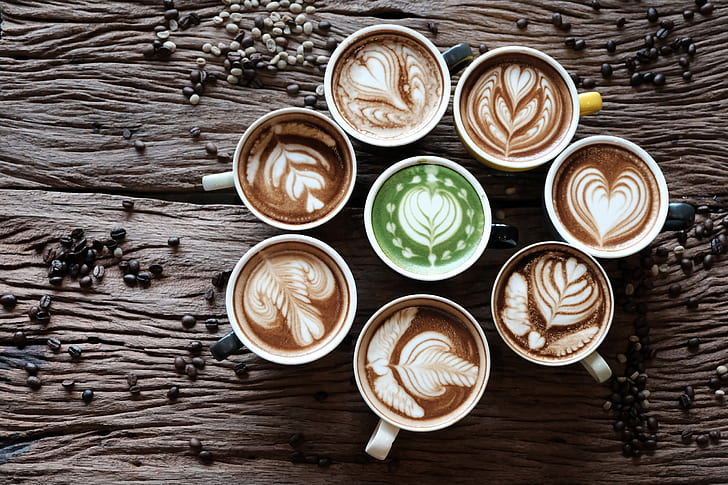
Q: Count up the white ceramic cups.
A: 3